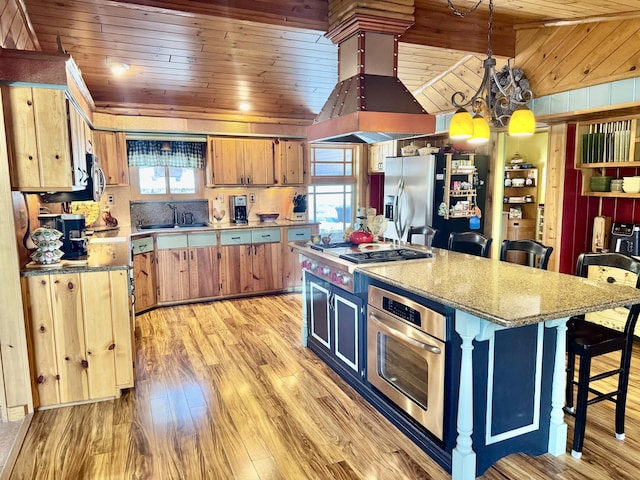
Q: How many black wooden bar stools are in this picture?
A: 4